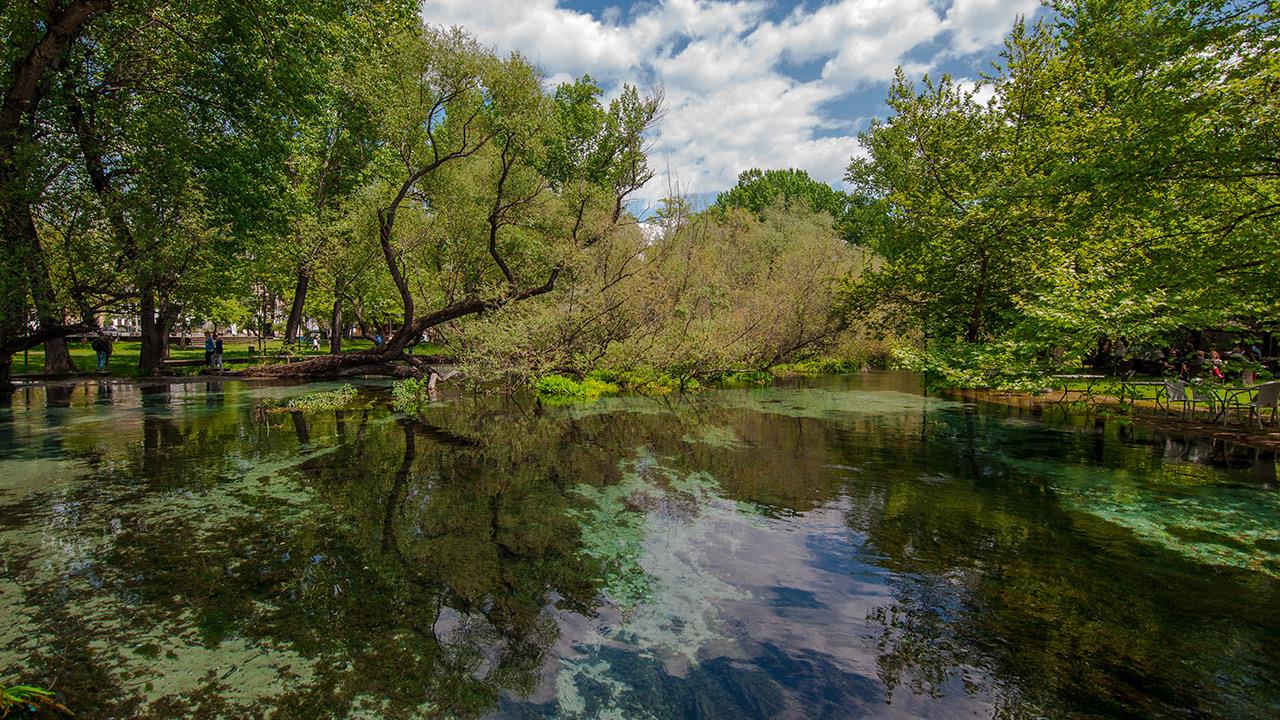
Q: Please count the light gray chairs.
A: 3